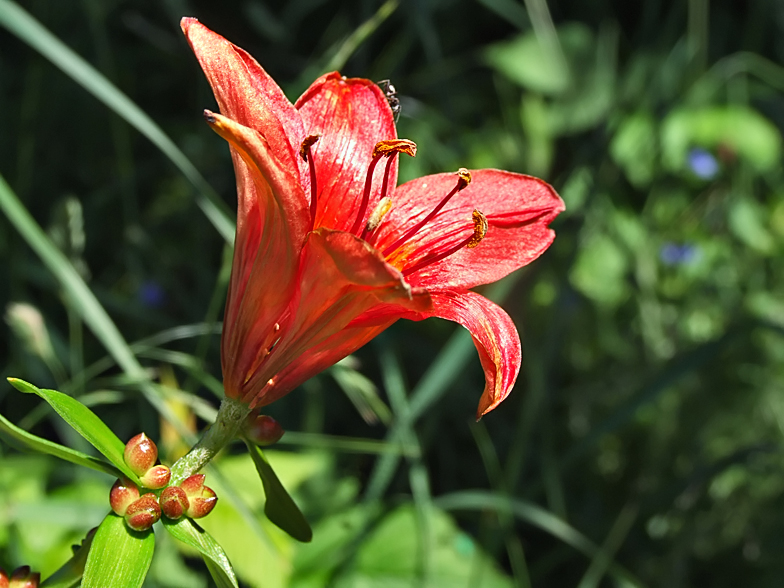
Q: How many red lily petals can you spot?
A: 6